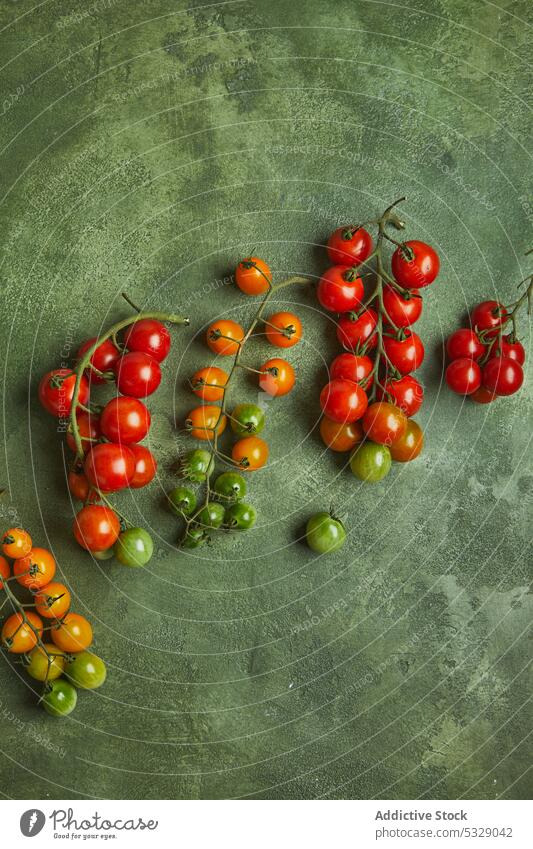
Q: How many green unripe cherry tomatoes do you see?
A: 12